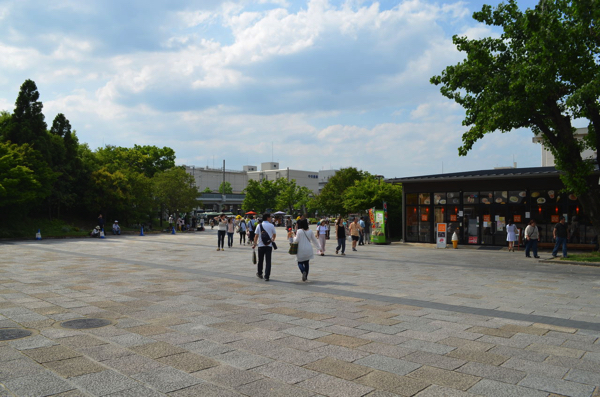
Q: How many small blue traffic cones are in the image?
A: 4